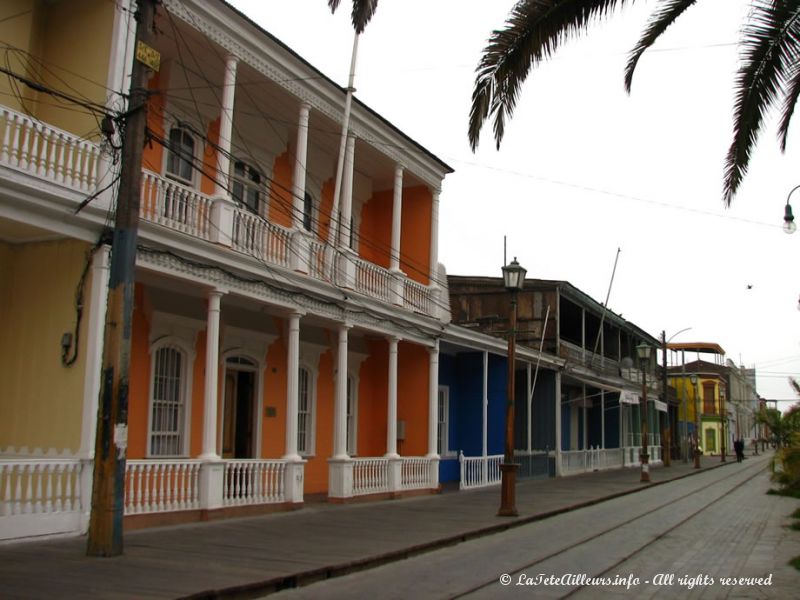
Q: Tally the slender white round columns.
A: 10